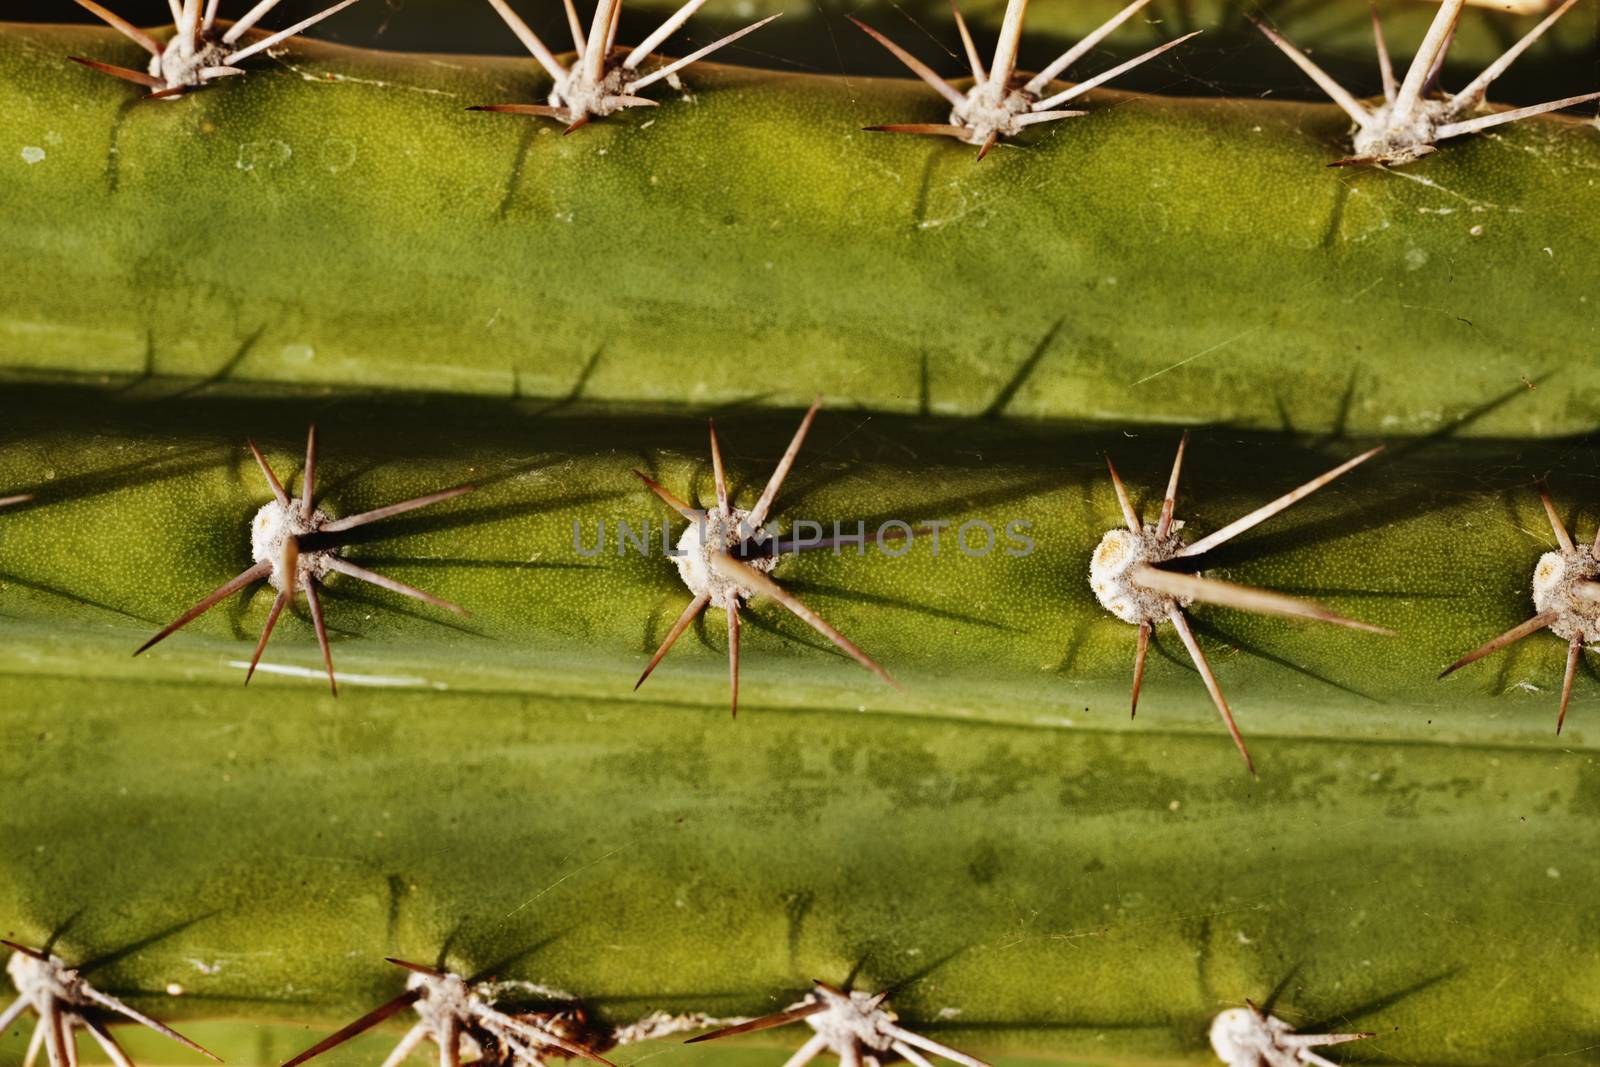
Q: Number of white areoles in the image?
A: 12